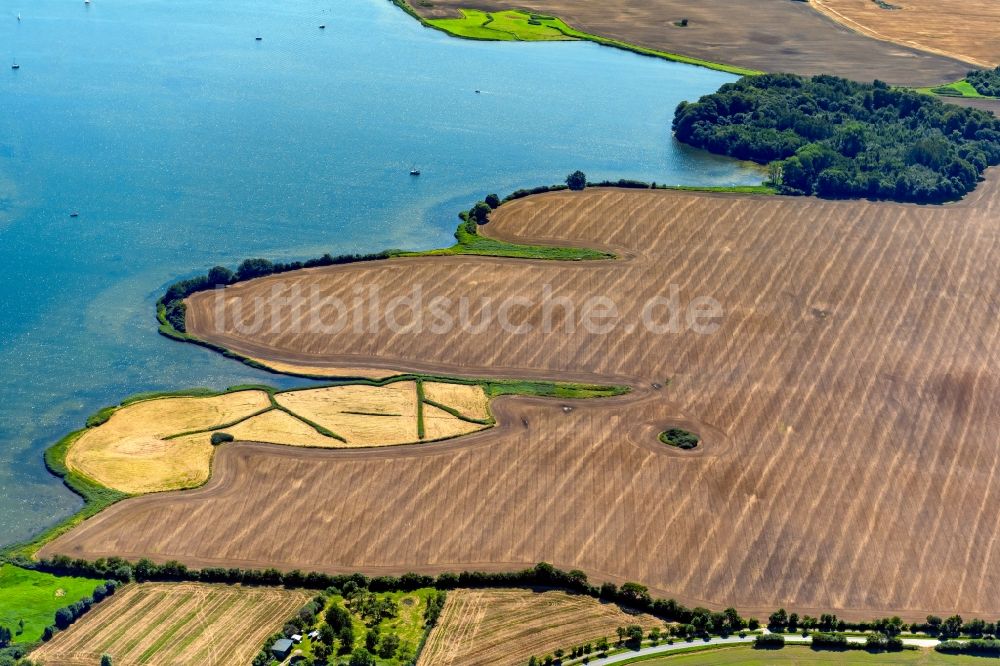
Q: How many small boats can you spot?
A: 8